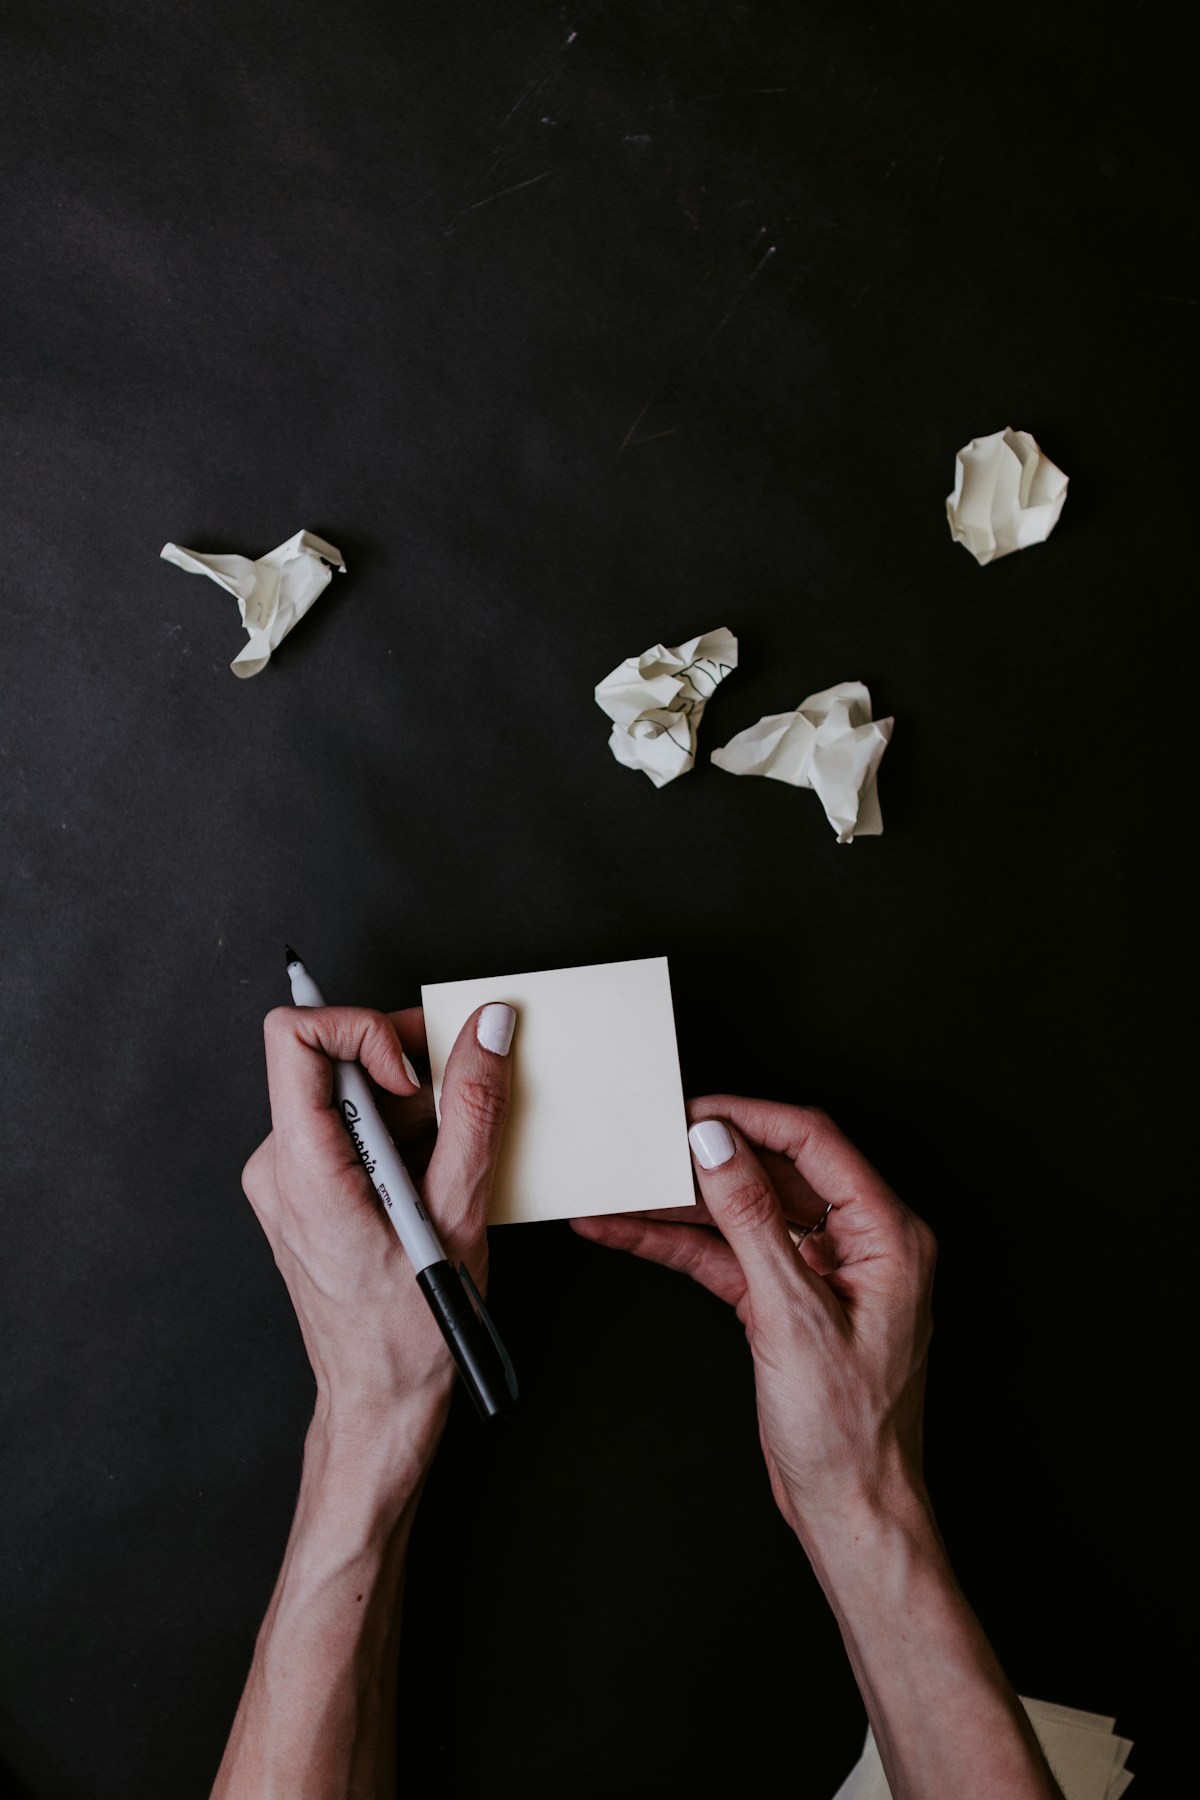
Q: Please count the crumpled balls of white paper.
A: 4